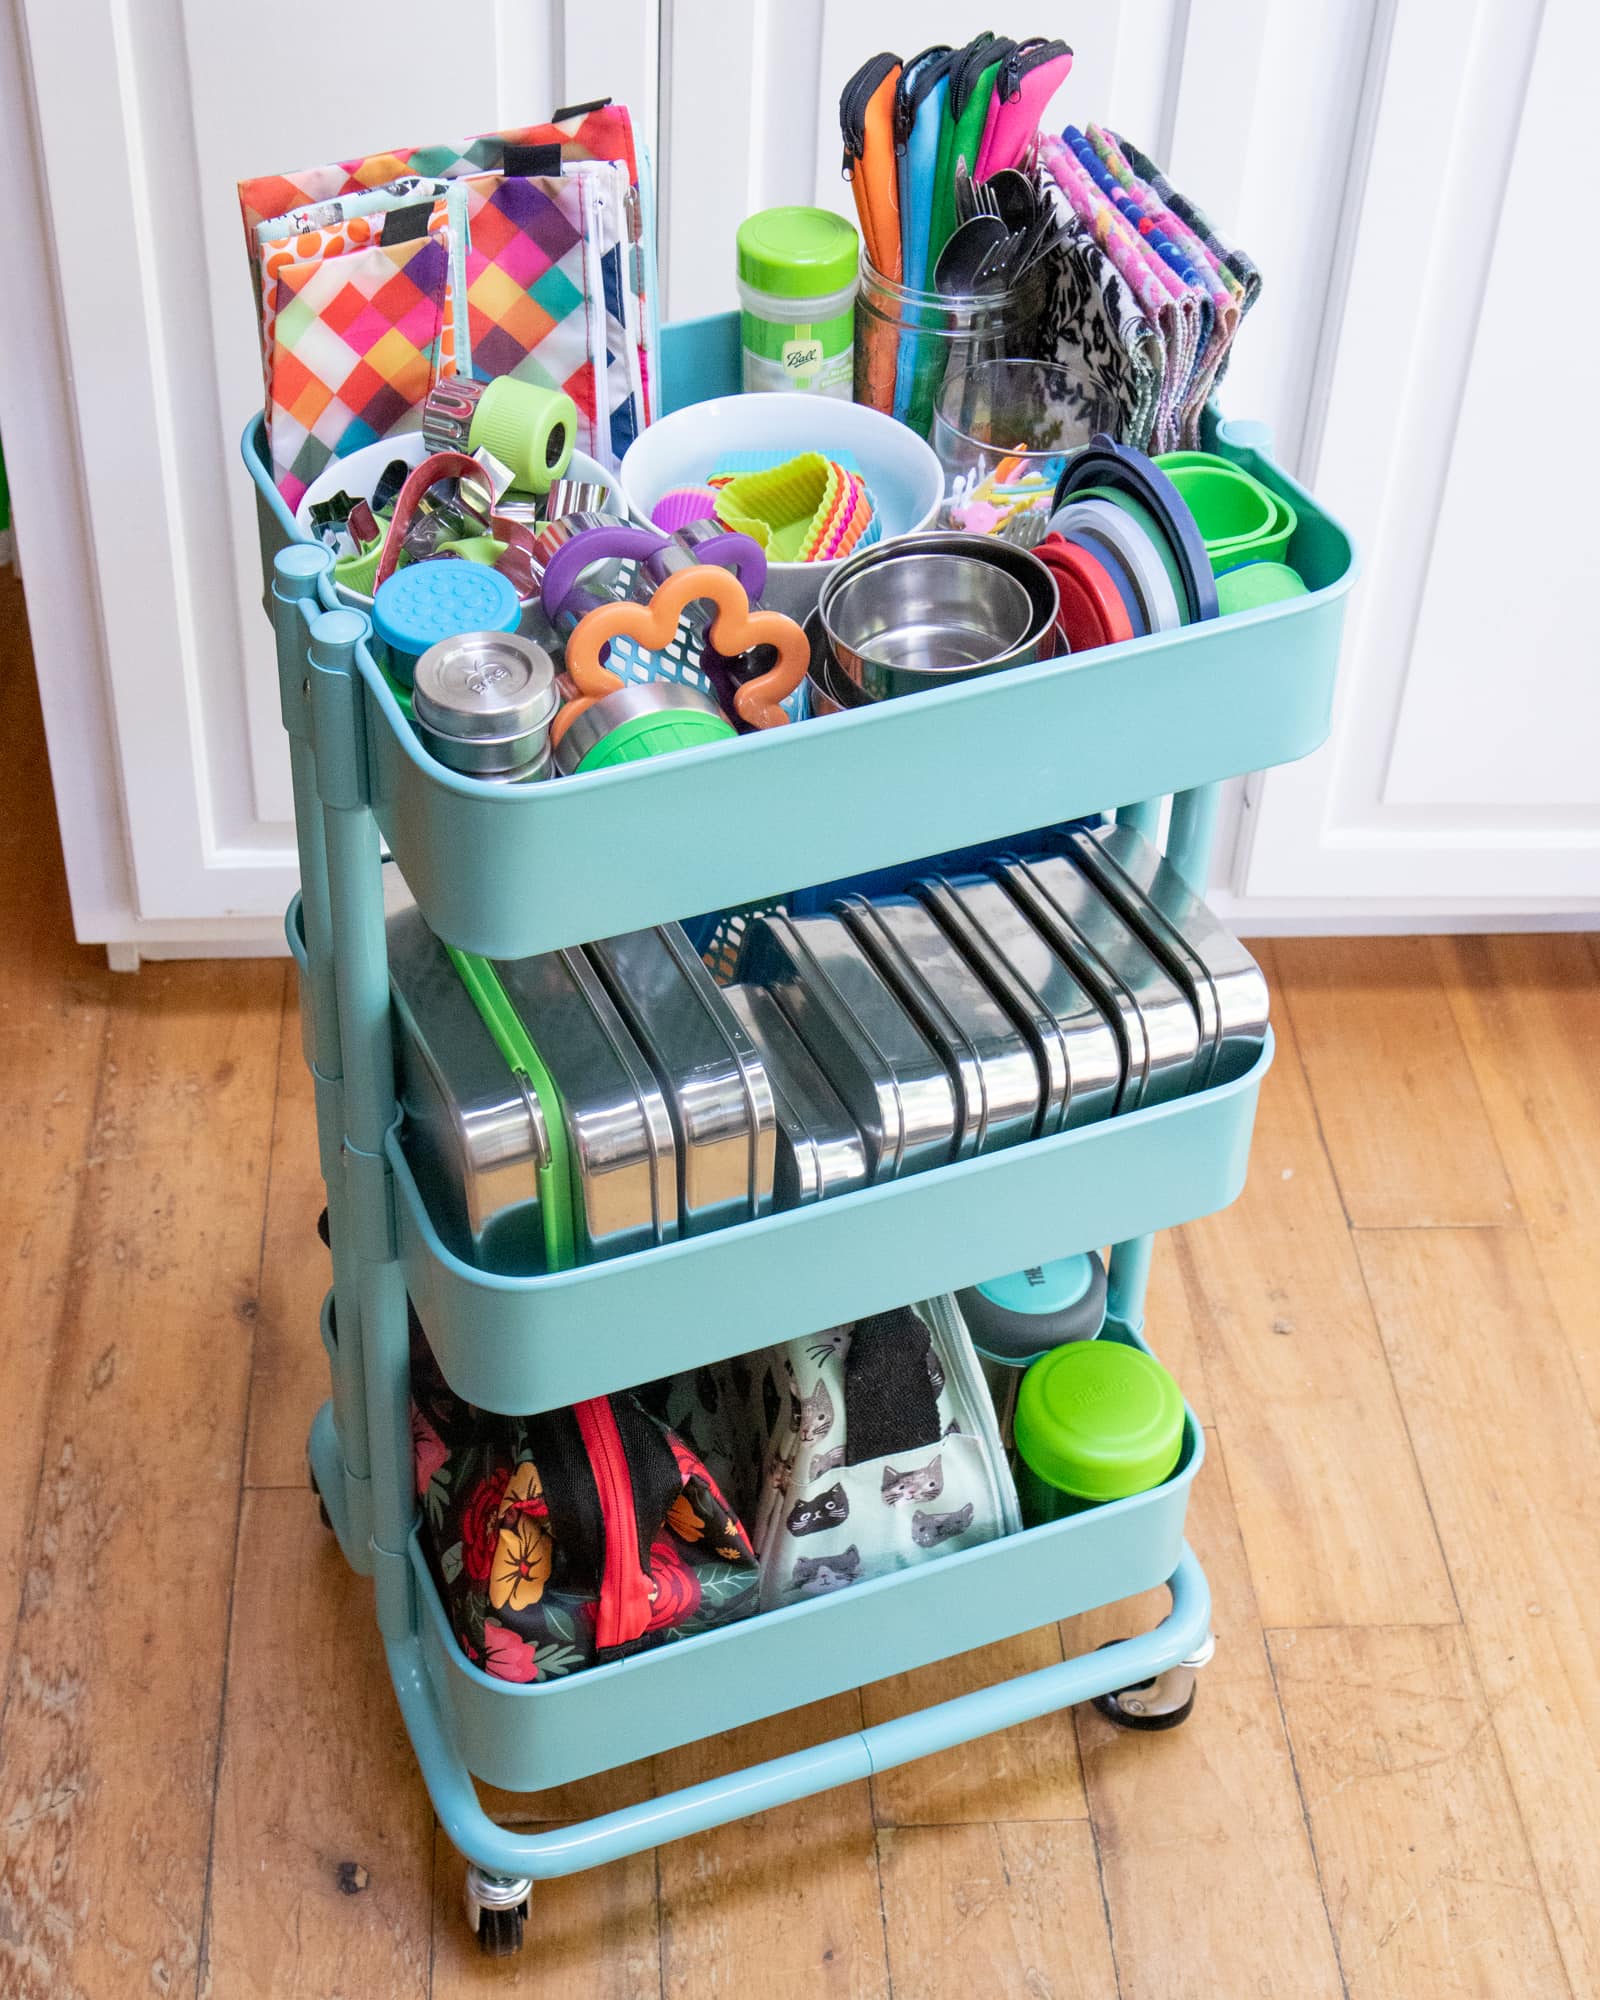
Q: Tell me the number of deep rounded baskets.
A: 3